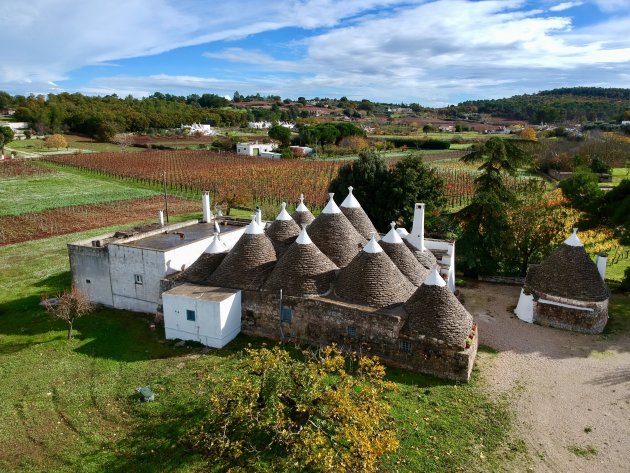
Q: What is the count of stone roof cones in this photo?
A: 11